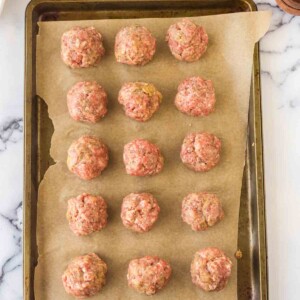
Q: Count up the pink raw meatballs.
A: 15